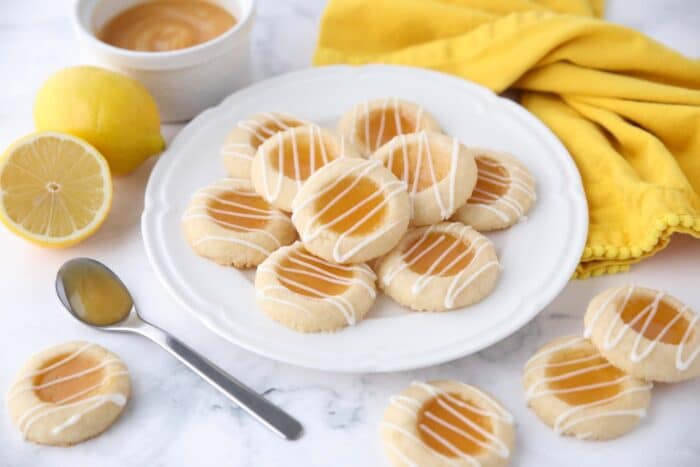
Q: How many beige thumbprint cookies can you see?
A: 13